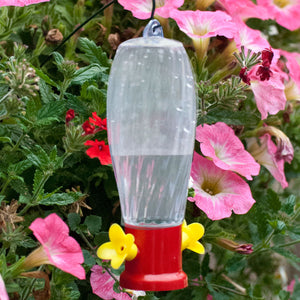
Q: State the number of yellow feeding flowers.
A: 2